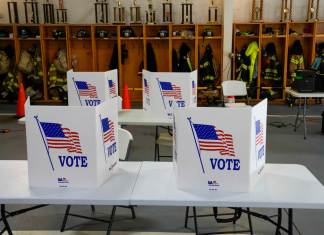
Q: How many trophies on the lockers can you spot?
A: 14